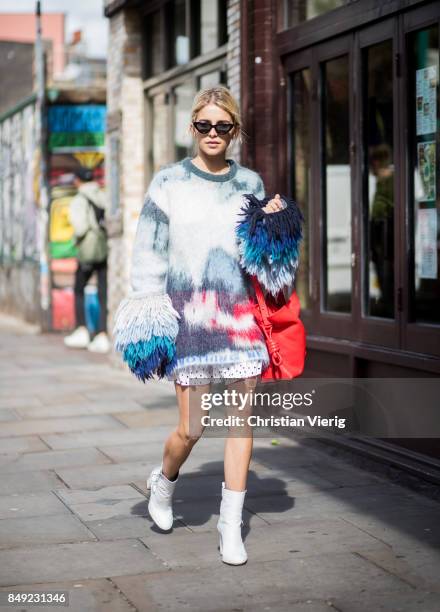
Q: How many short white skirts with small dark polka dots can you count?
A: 1